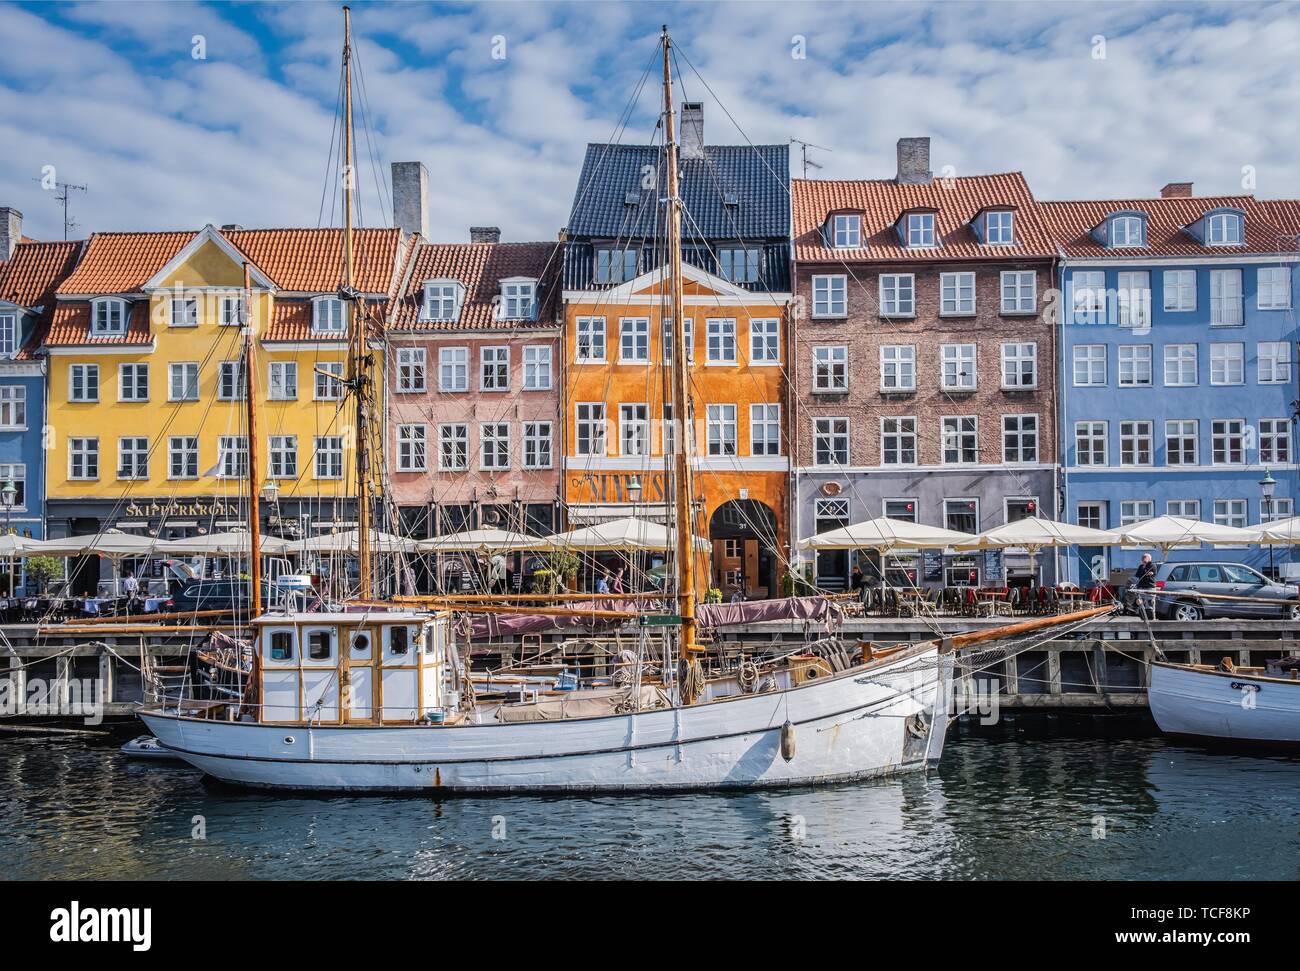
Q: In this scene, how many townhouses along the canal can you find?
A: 6